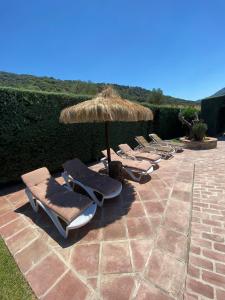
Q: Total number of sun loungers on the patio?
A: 6